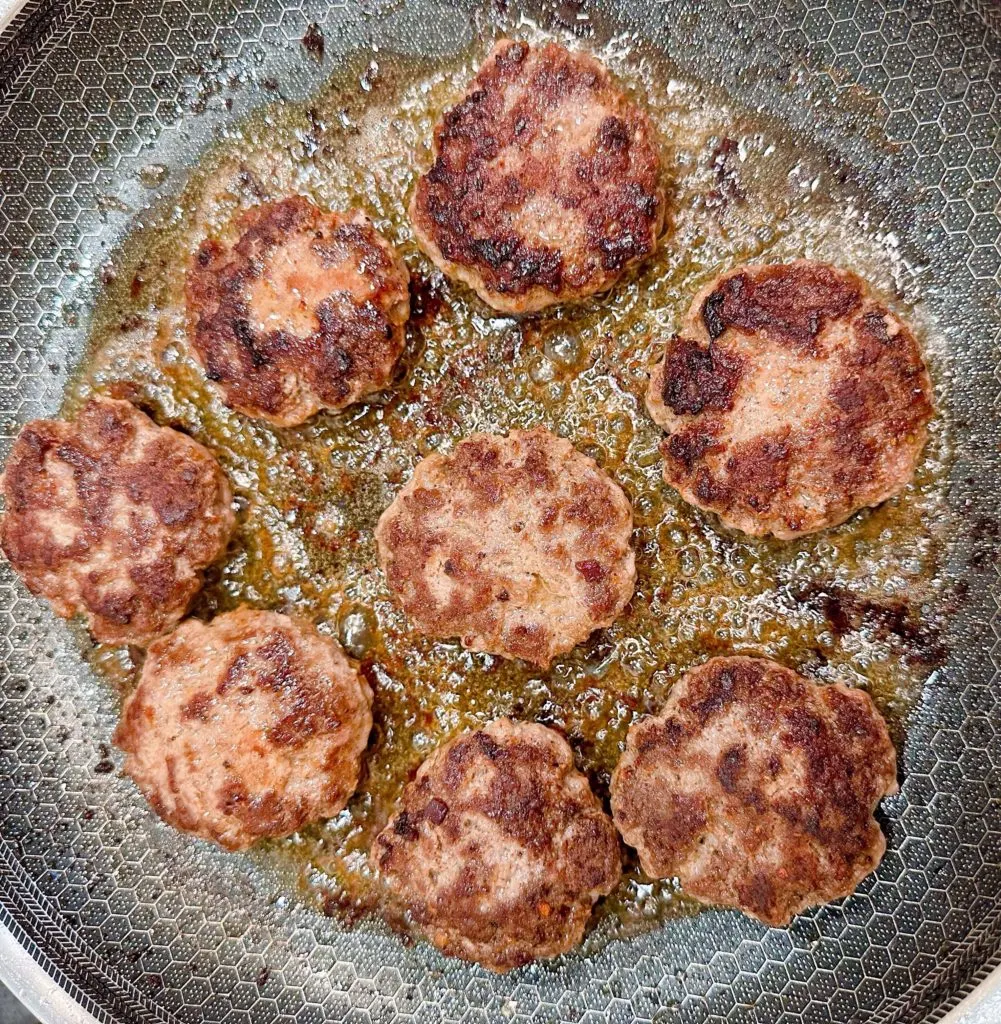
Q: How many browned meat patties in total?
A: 8